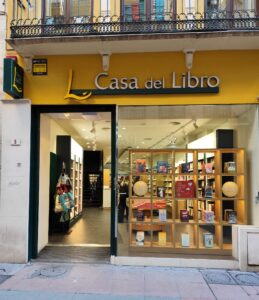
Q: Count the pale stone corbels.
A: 3